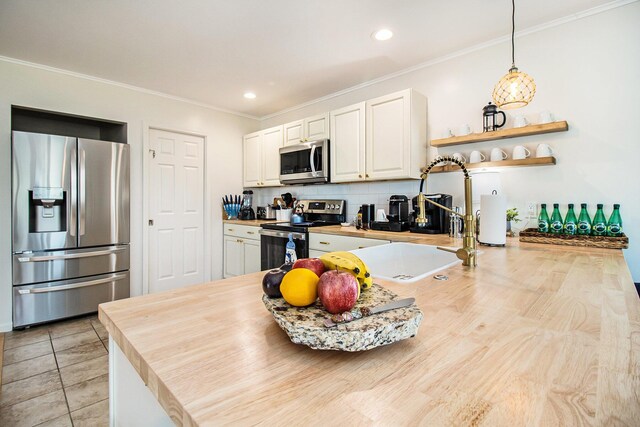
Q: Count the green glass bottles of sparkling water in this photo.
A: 6